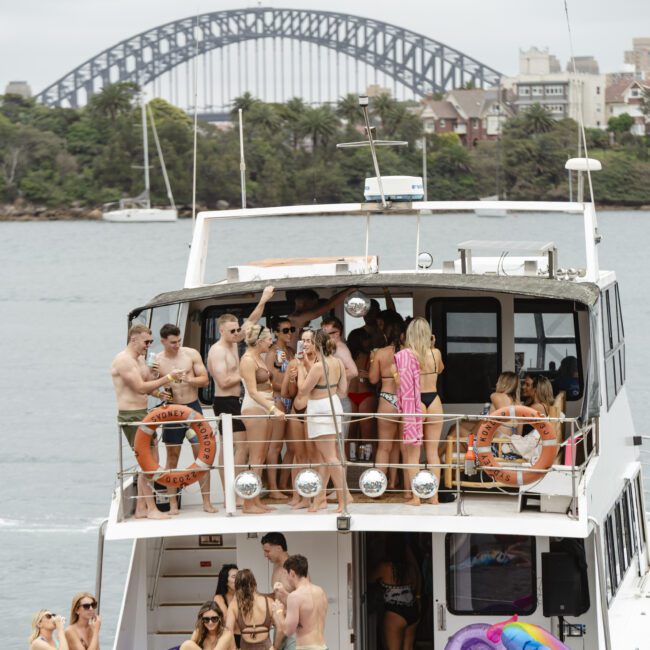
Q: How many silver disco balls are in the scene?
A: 5